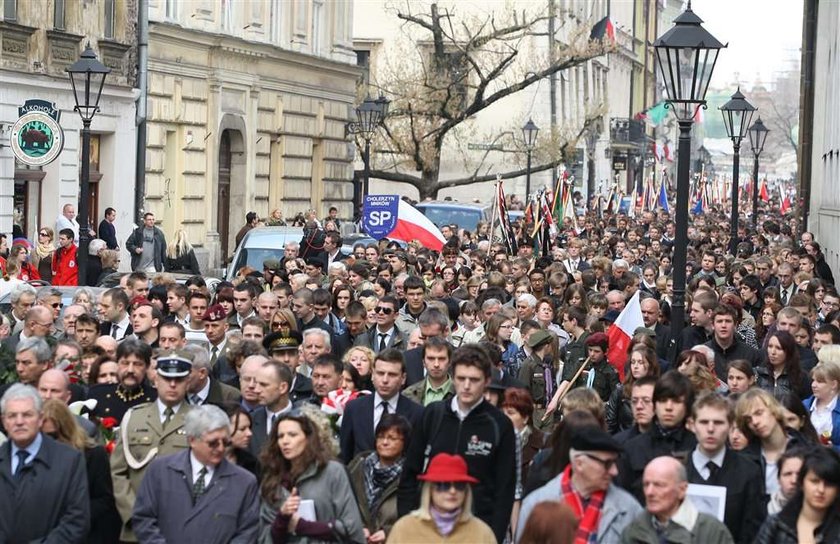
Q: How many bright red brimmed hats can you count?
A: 1